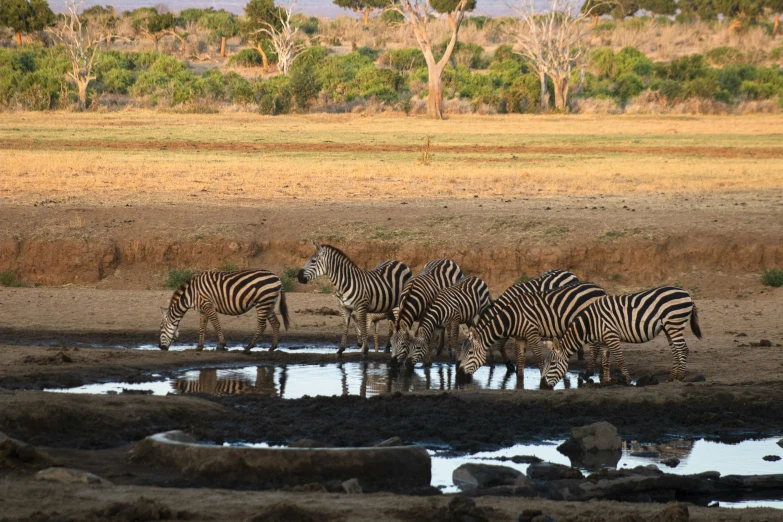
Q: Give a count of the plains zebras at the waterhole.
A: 7